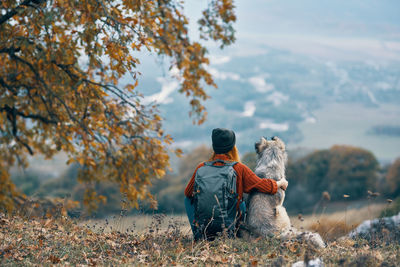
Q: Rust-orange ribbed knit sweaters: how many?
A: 1